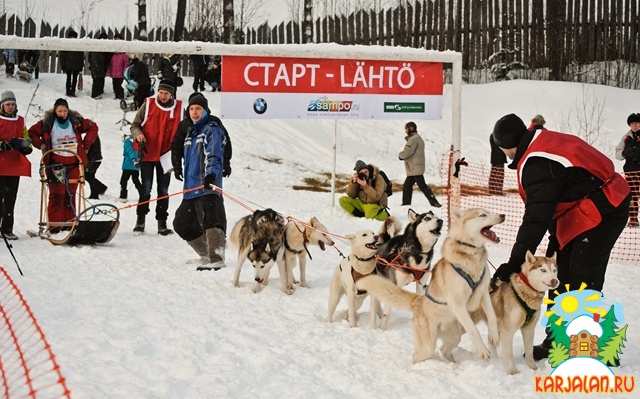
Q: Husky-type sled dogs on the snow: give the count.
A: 6